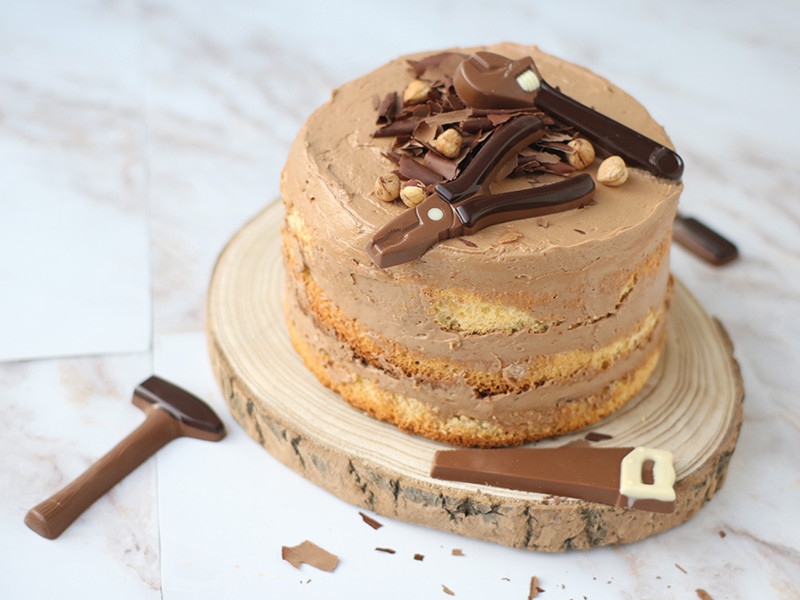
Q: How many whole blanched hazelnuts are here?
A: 6